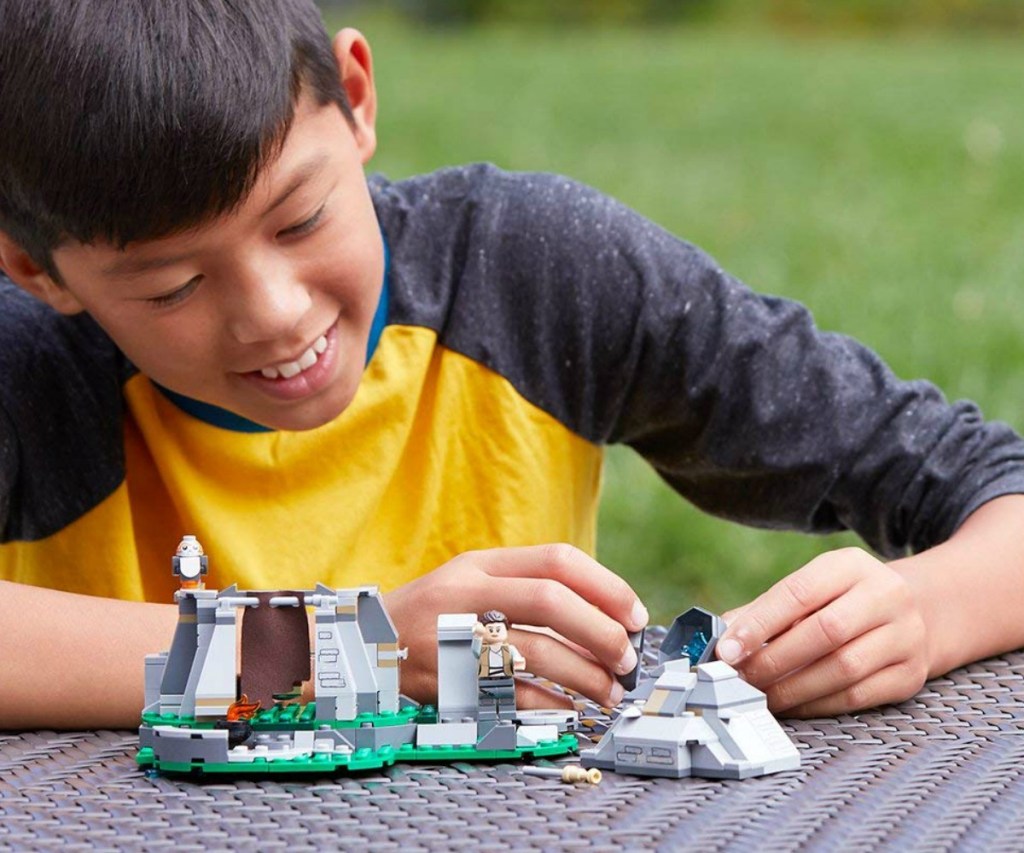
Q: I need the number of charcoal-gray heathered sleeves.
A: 2